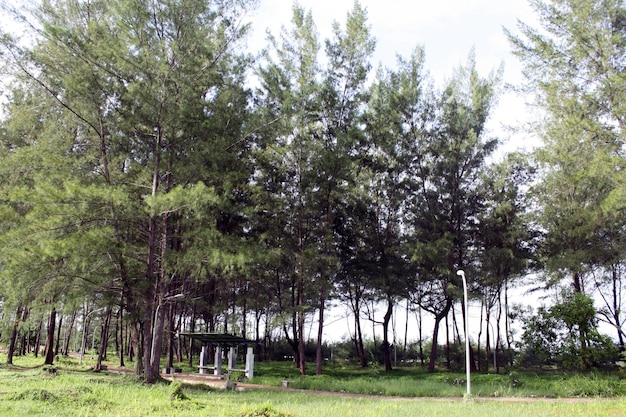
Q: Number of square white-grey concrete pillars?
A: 4